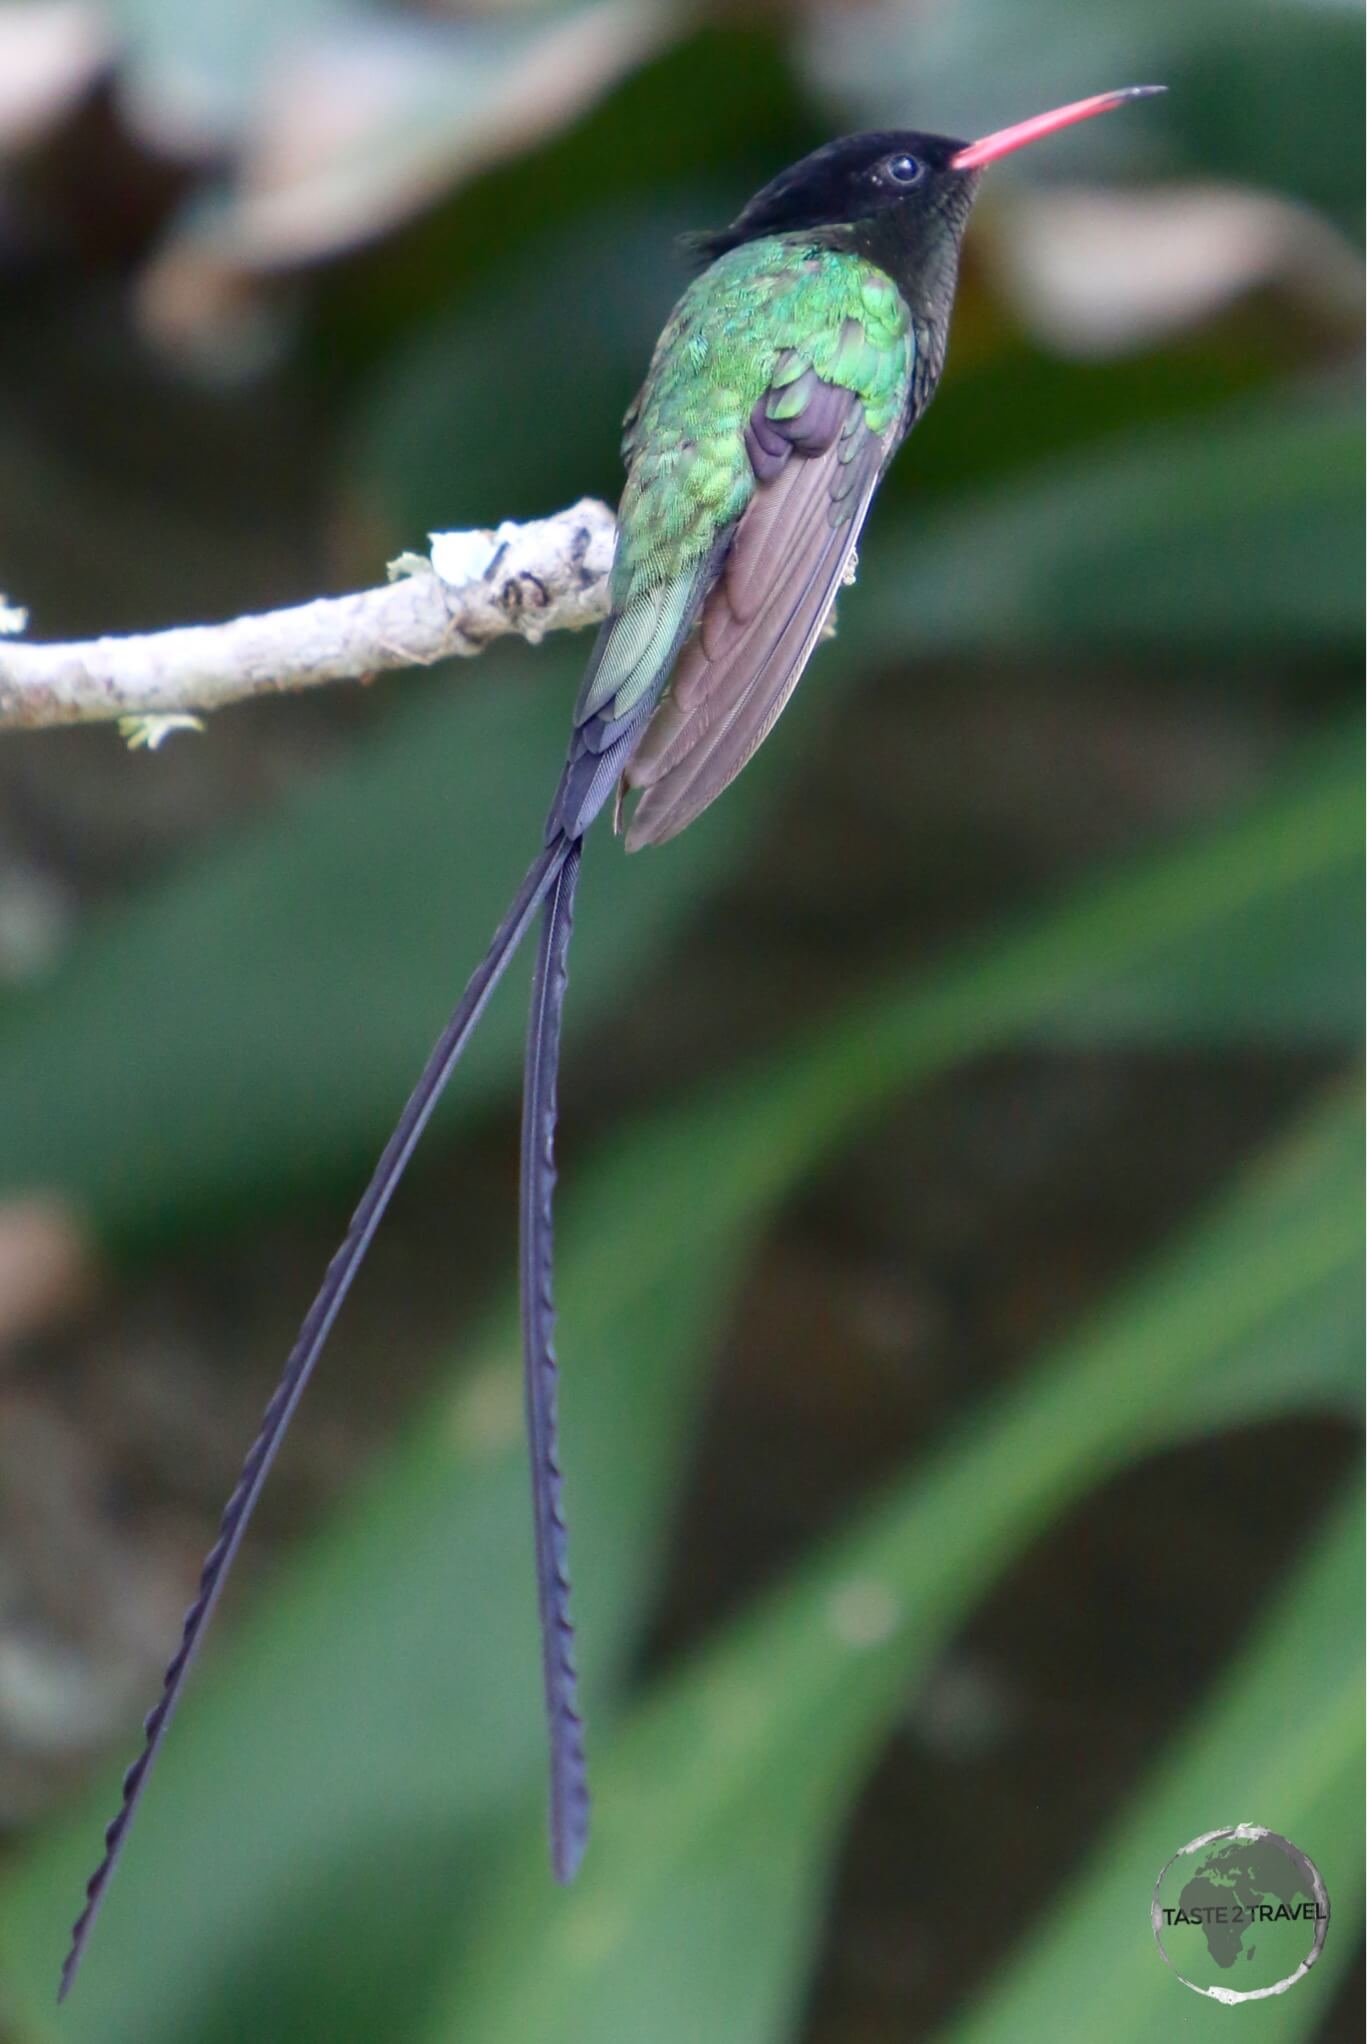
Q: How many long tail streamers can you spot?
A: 2